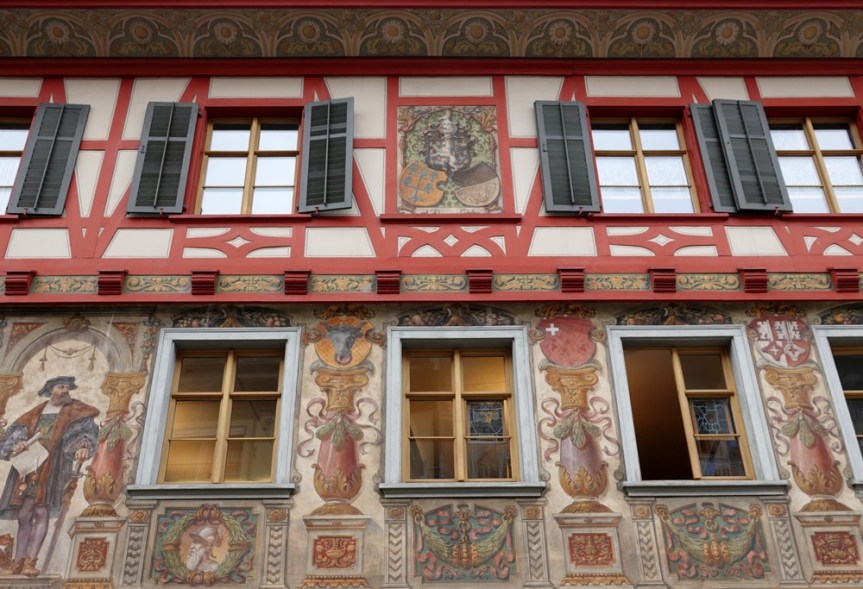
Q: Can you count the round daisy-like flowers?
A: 10